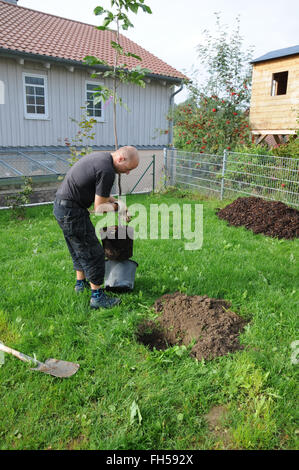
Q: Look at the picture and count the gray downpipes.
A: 1